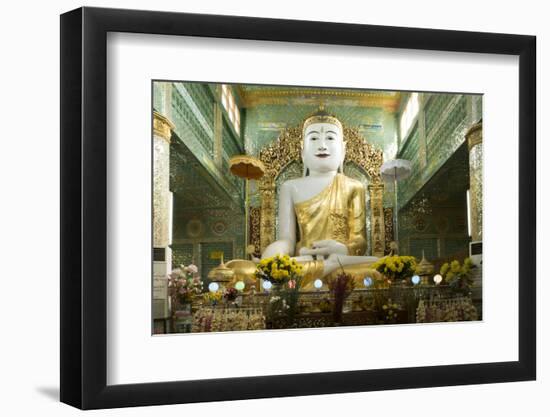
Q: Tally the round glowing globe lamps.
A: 8